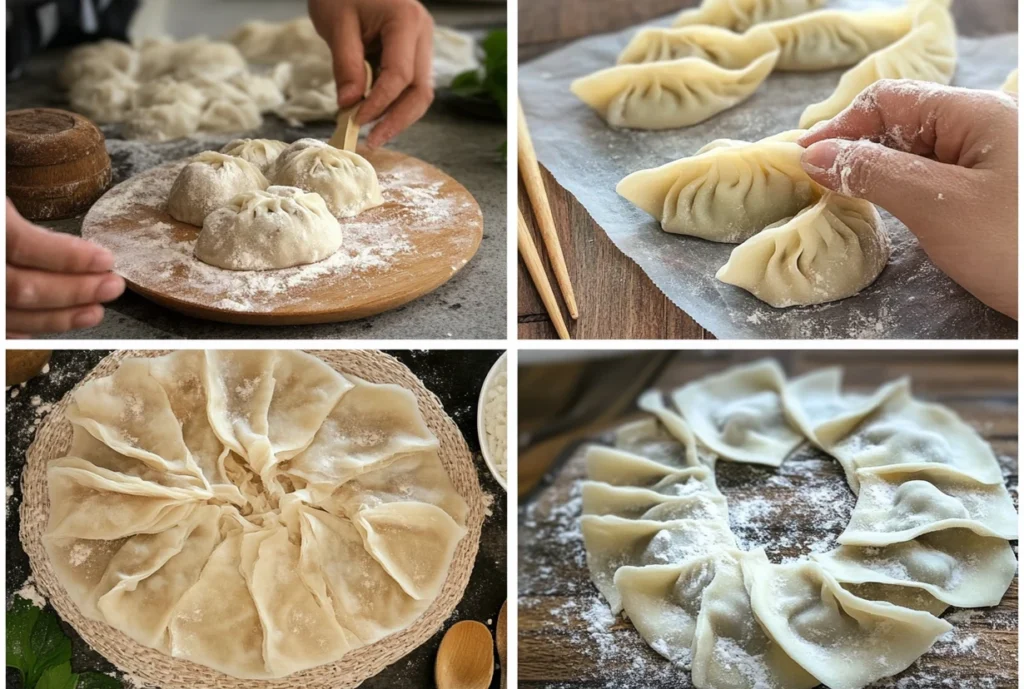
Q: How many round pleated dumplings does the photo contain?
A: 4